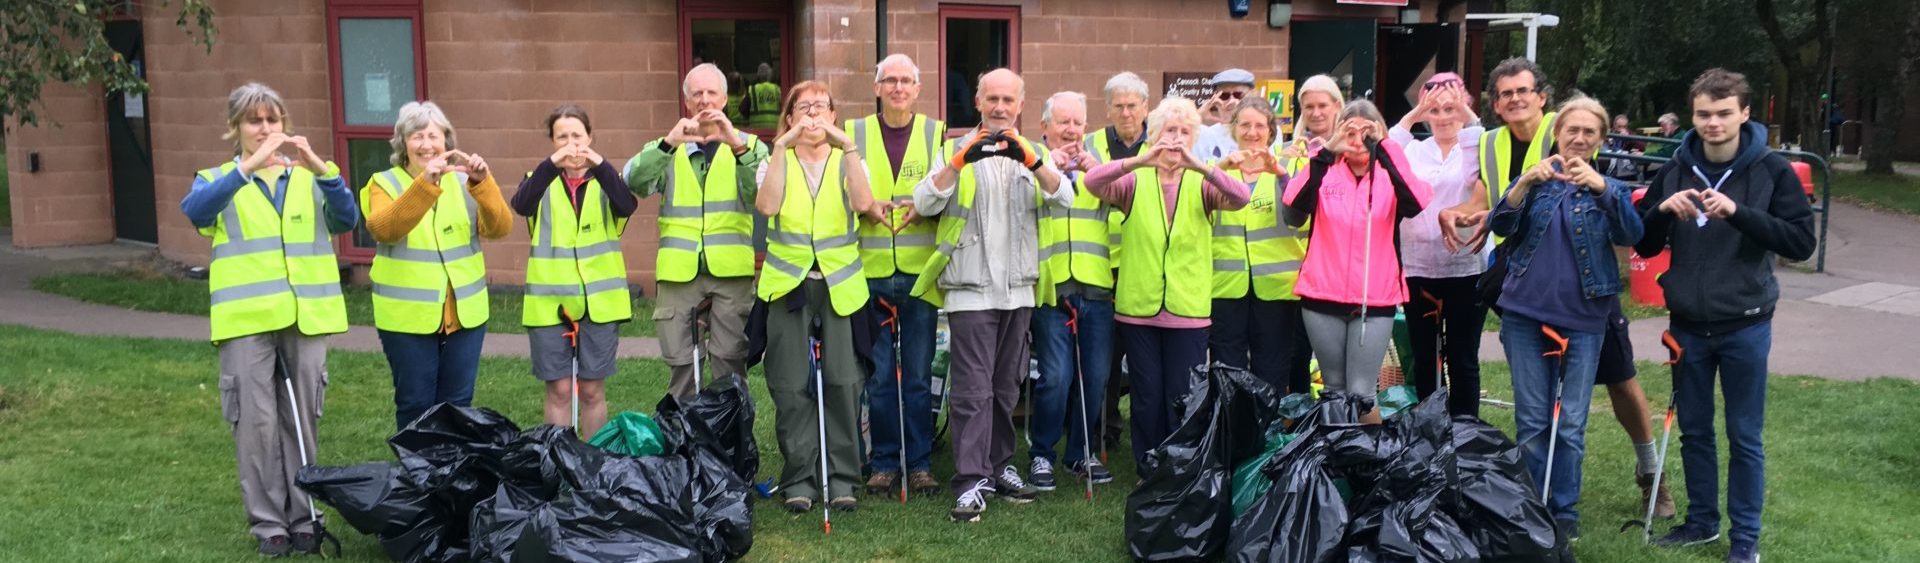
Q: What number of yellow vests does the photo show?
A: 13